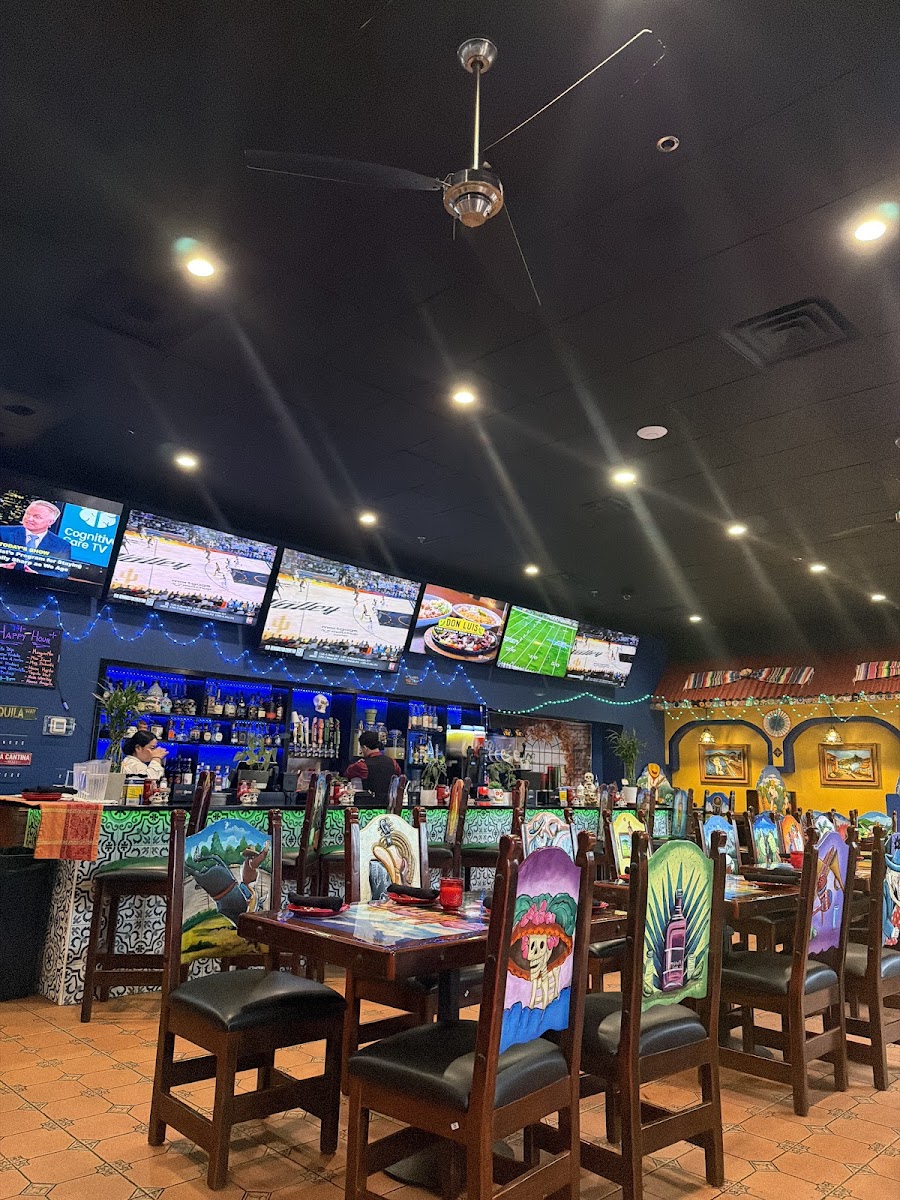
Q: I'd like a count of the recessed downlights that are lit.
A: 11